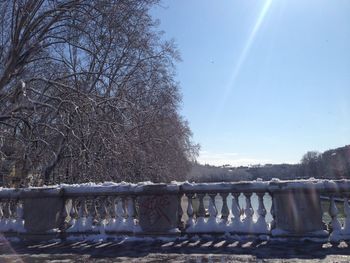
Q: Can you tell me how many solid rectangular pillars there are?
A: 3